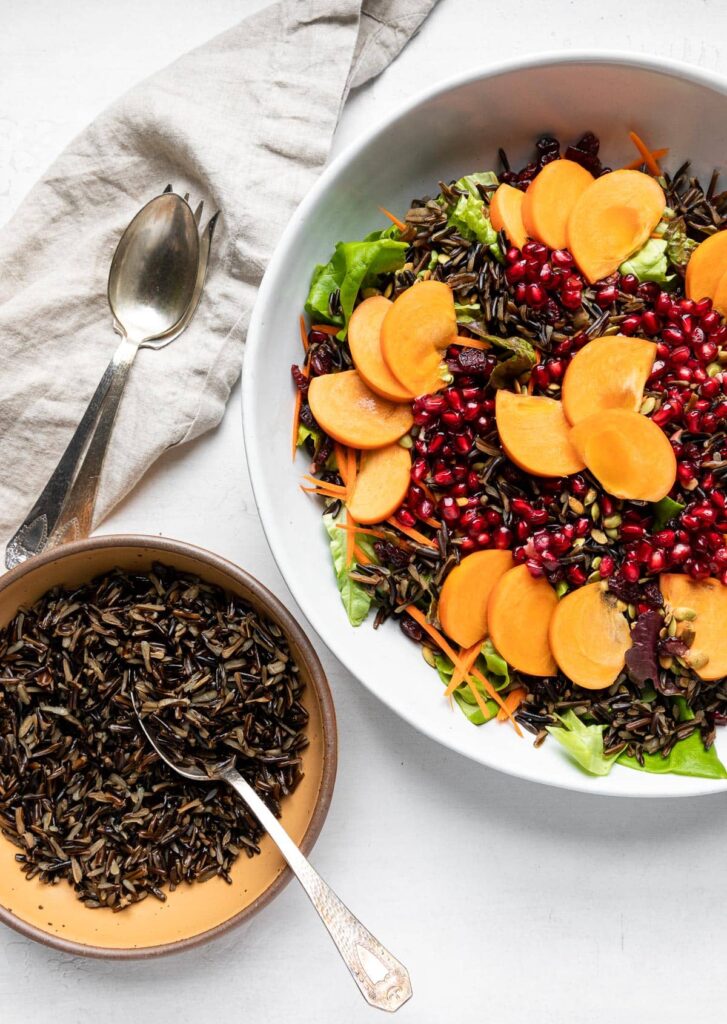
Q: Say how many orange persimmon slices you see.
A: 15